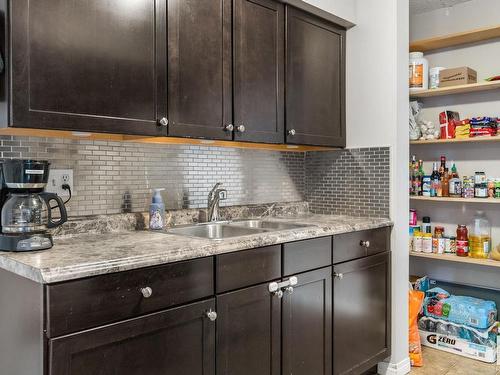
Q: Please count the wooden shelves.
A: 5